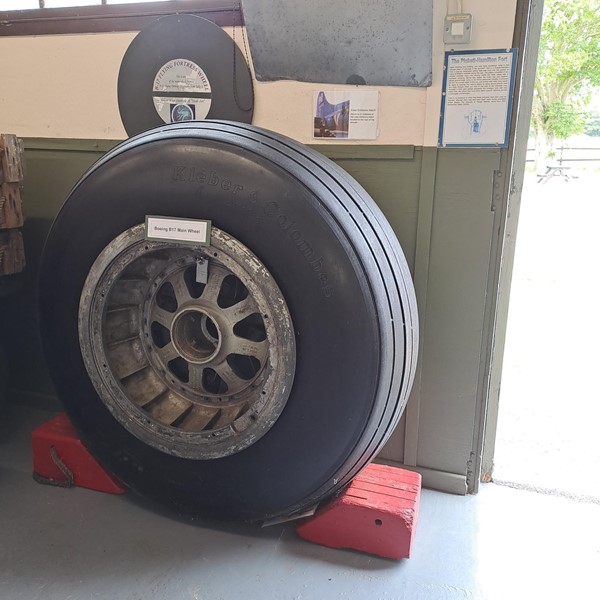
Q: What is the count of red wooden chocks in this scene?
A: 2